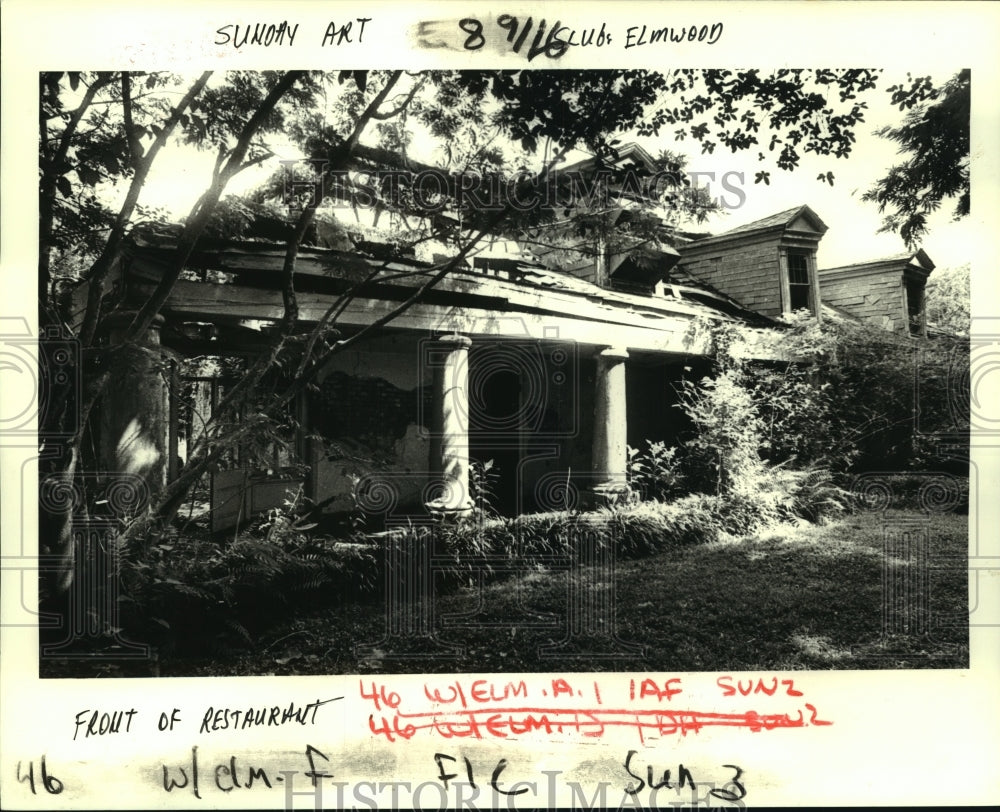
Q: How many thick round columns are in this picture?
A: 3